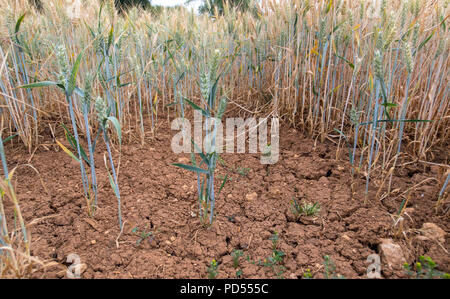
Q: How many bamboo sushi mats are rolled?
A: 0